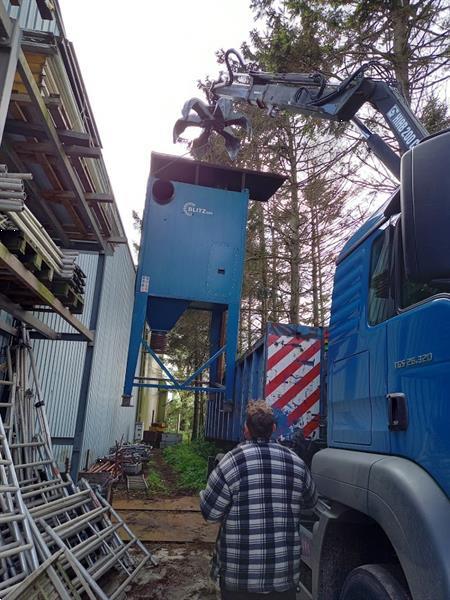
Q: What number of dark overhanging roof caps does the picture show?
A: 1